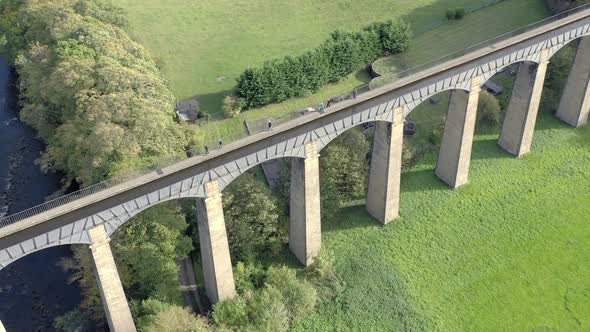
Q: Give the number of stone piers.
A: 7